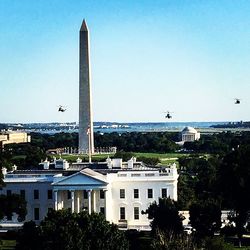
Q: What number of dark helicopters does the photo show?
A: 3